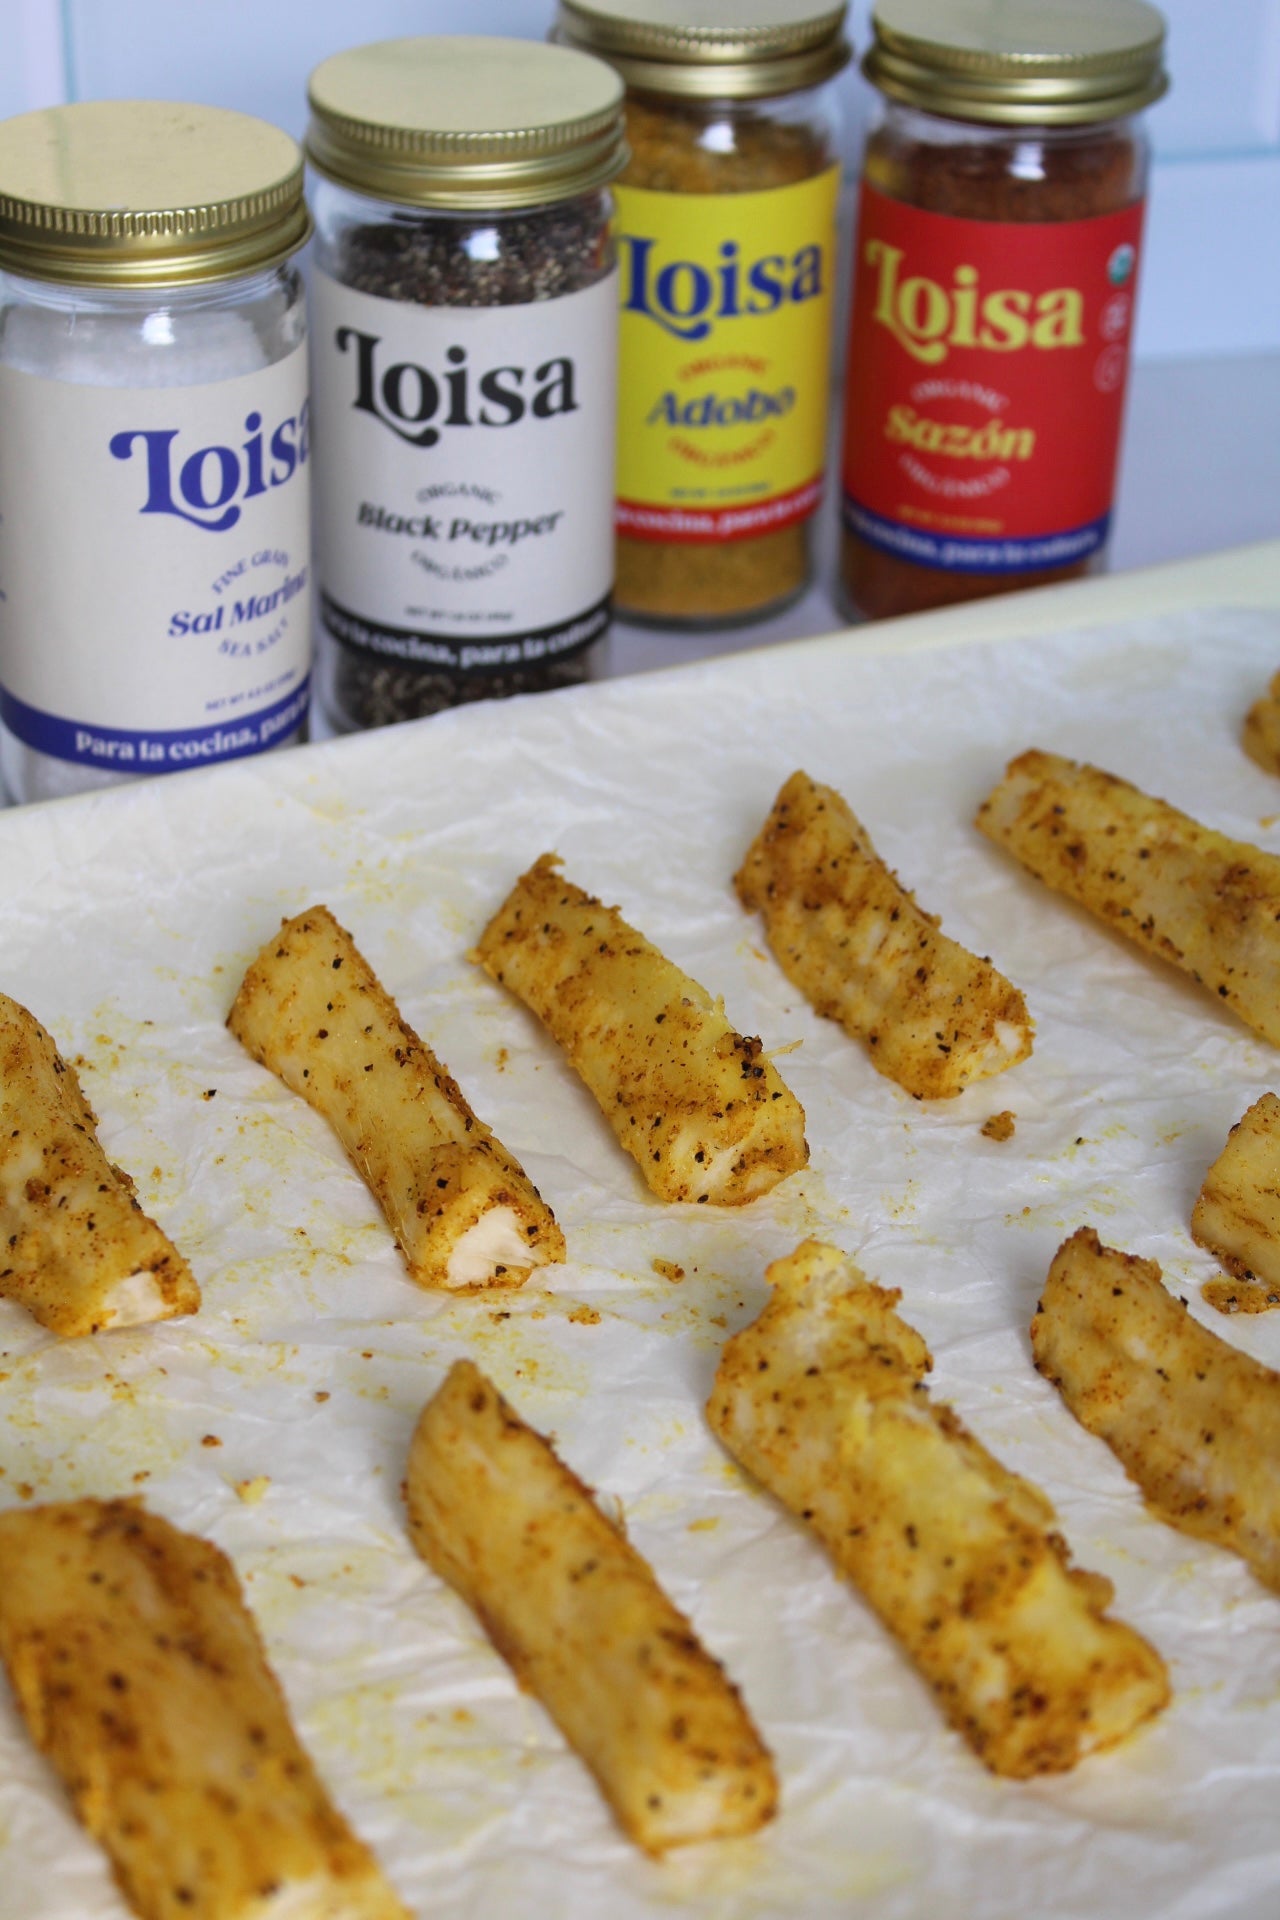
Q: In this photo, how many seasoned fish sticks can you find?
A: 11